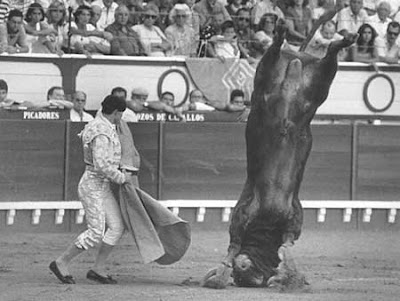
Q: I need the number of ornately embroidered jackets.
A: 1